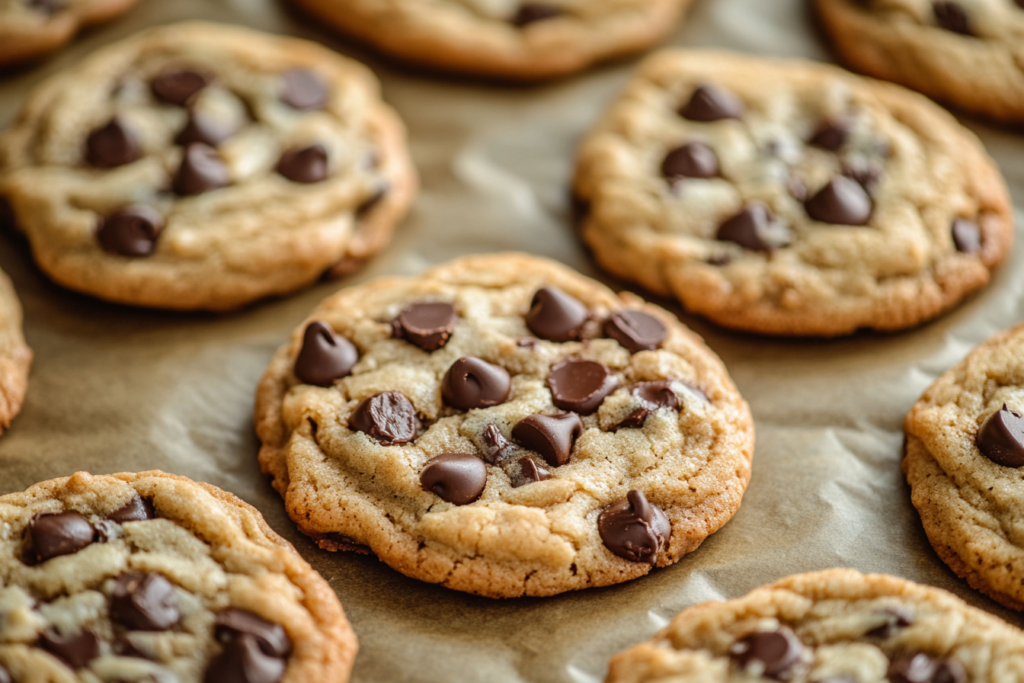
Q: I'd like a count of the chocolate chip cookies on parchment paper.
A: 10